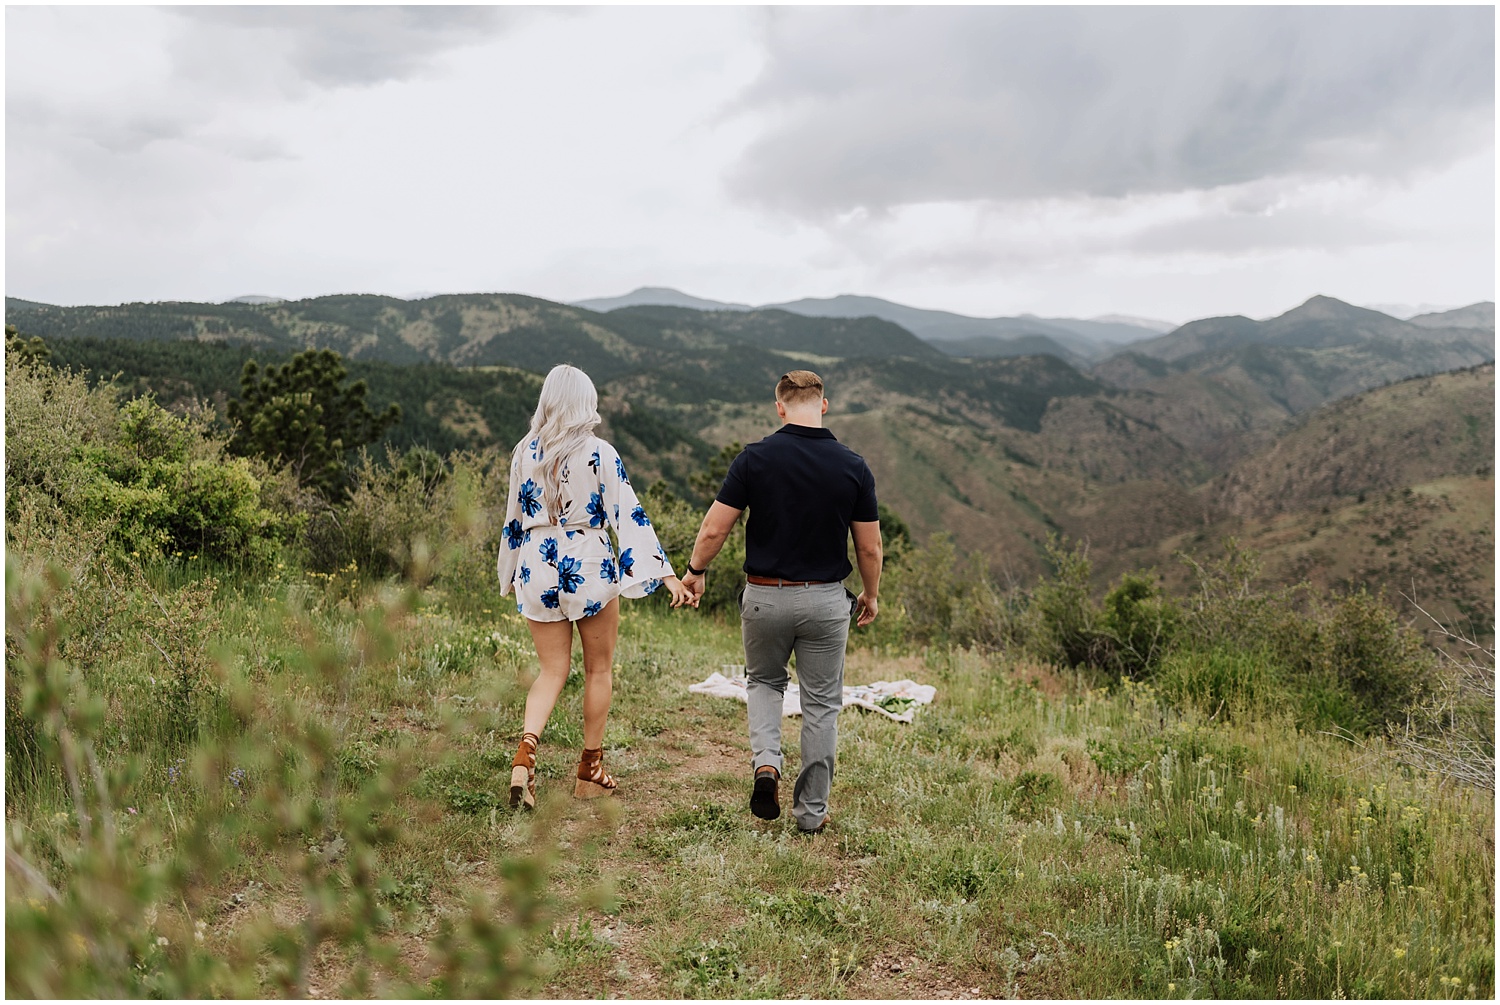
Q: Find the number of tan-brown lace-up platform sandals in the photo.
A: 2